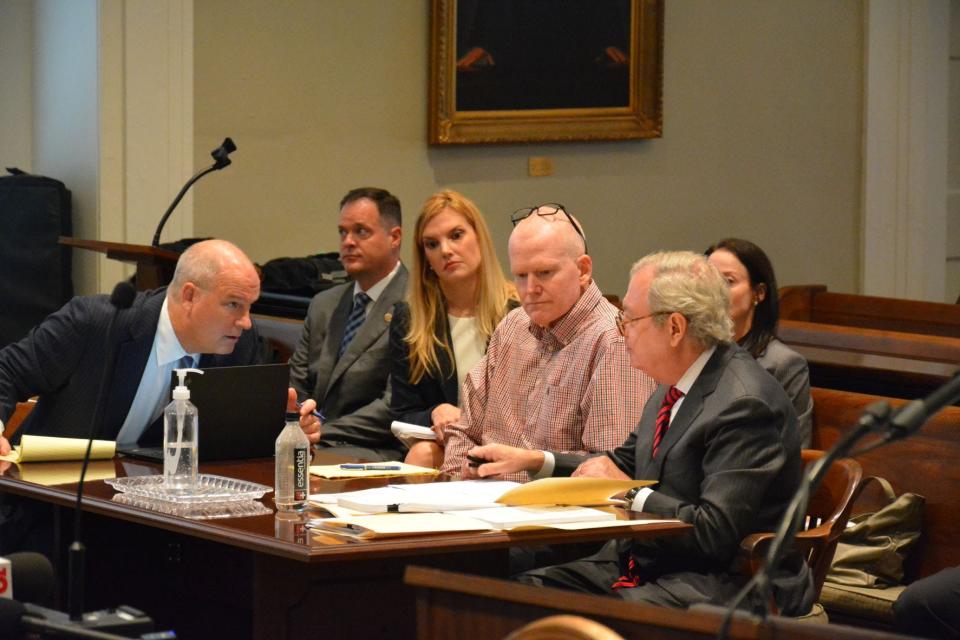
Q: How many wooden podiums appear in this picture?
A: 1